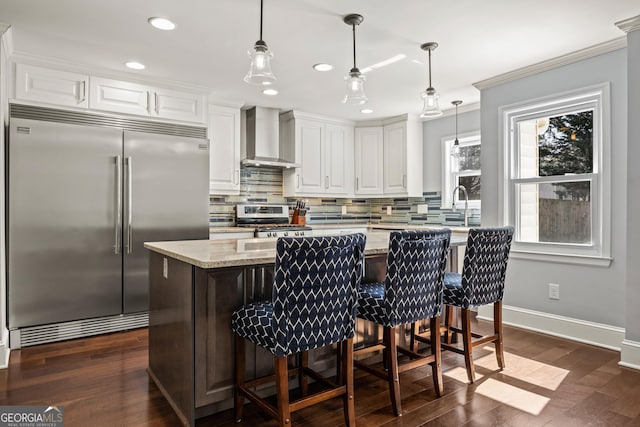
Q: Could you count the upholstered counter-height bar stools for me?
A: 3